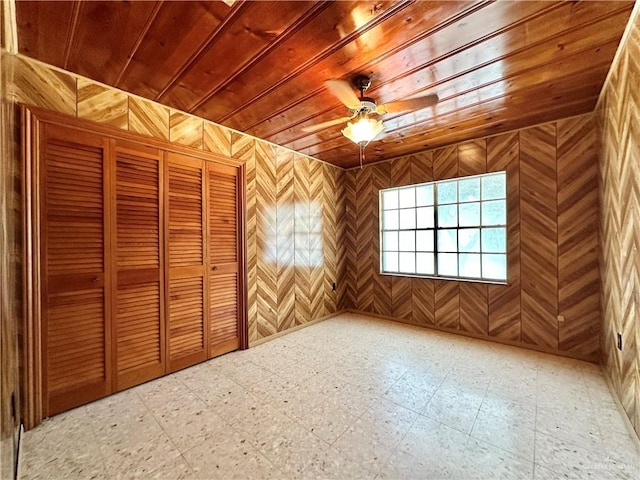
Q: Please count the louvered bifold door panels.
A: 4